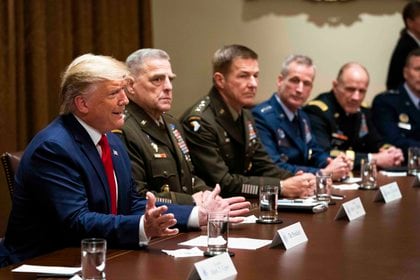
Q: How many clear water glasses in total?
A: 6